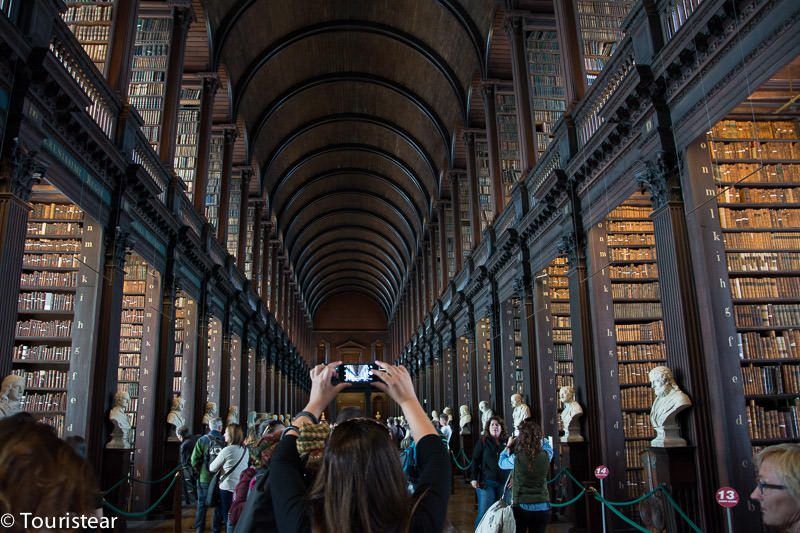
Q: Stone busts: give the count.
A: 12